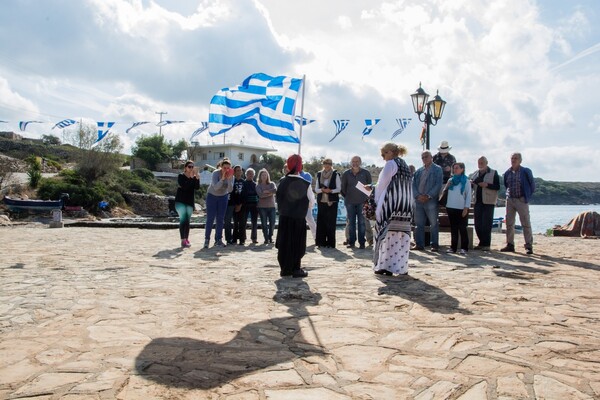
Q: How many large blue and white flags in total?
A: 1